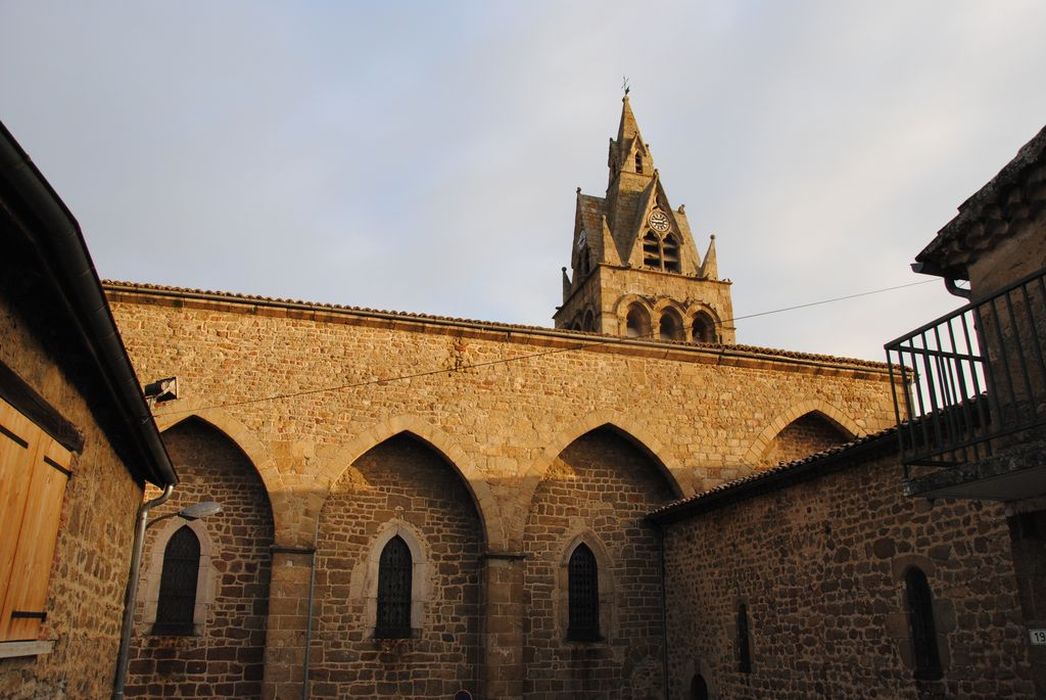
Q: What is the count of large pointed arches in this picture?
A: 4